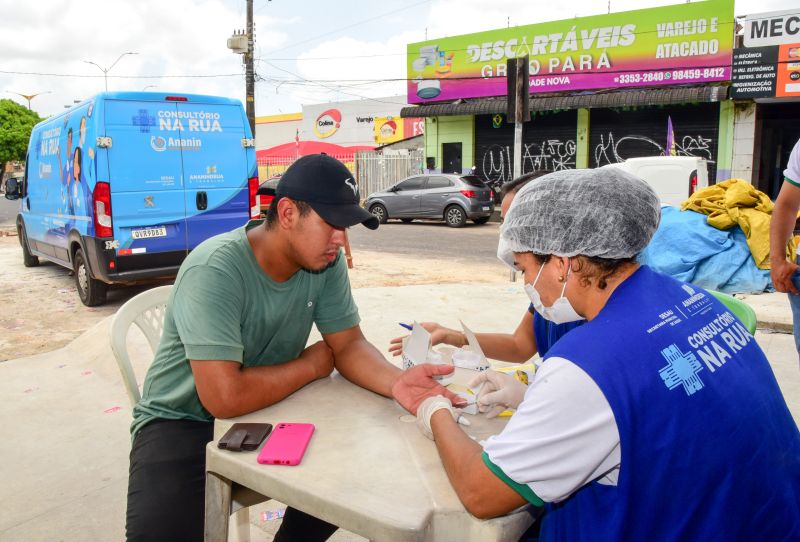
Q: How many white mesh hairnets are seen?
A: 1